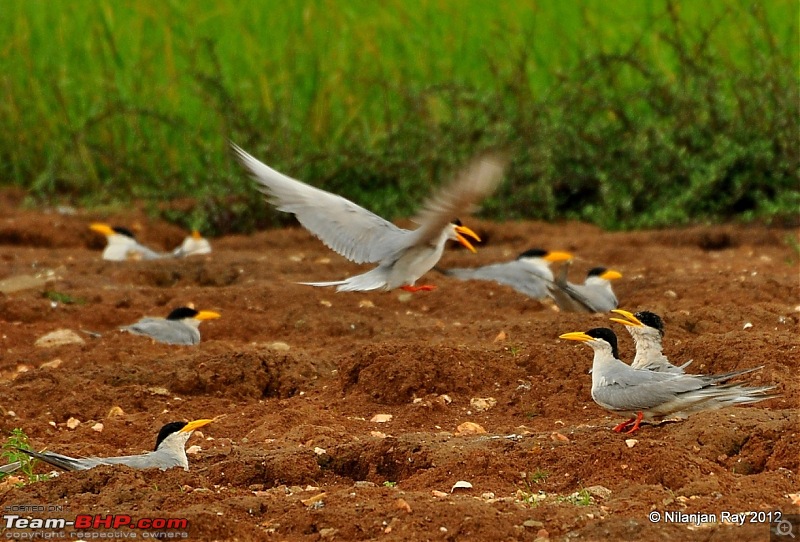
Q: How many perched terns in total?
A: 8